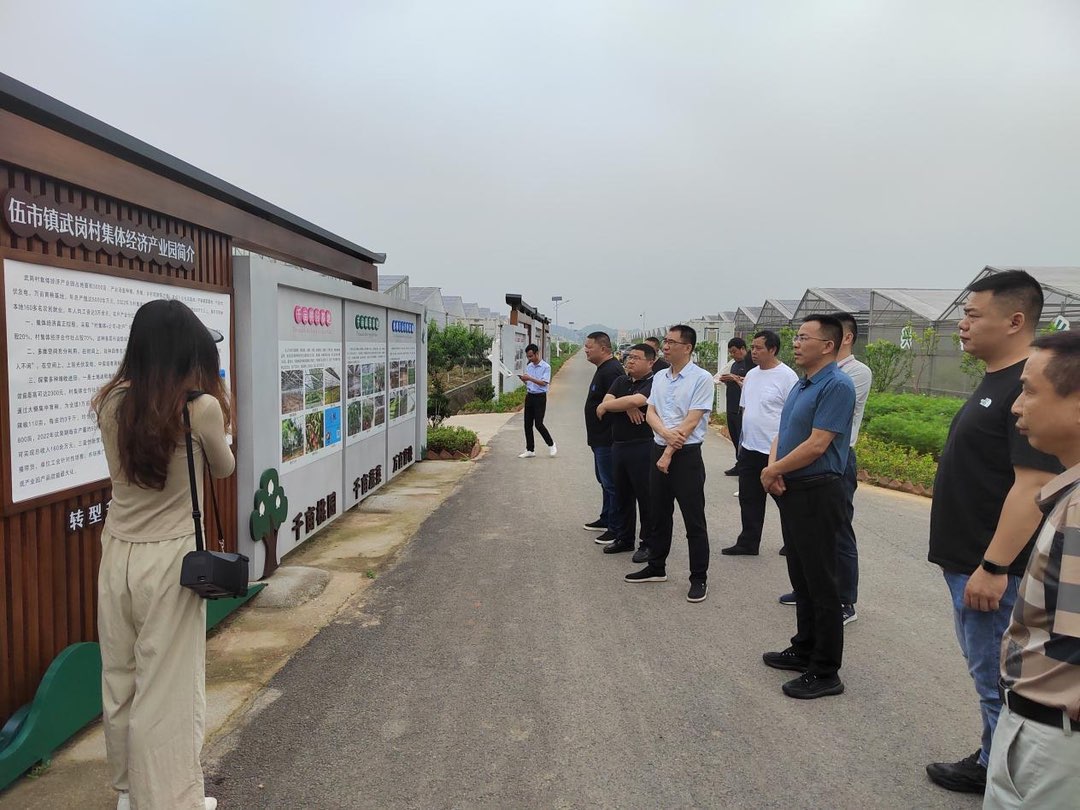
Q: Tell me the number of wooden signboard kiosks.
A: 2